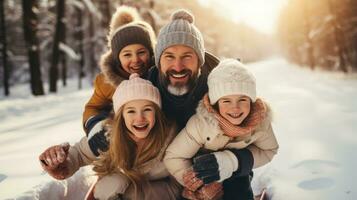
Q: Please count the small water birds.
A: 0